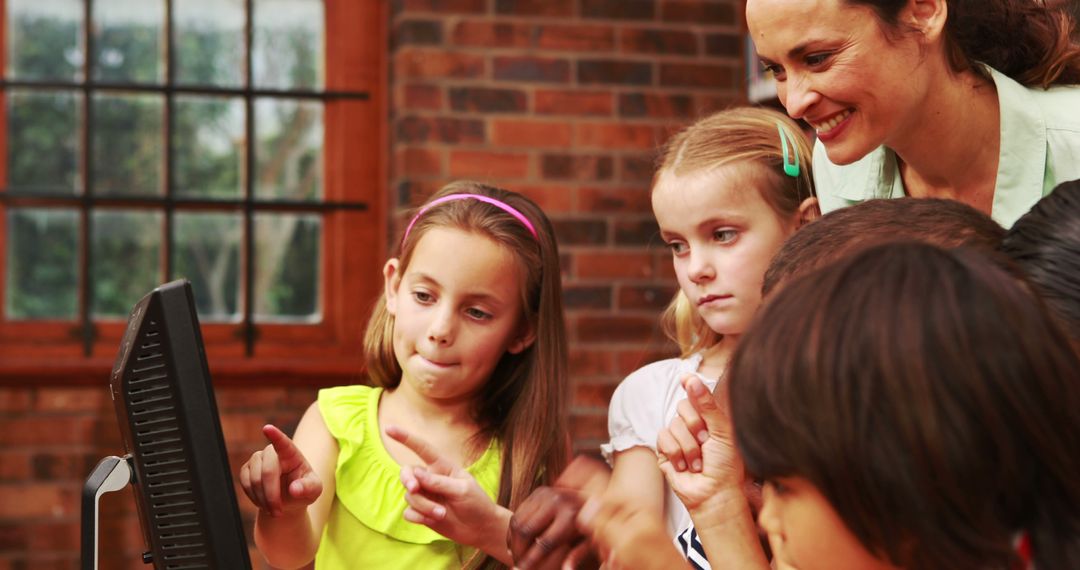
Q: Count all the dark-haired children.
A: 3